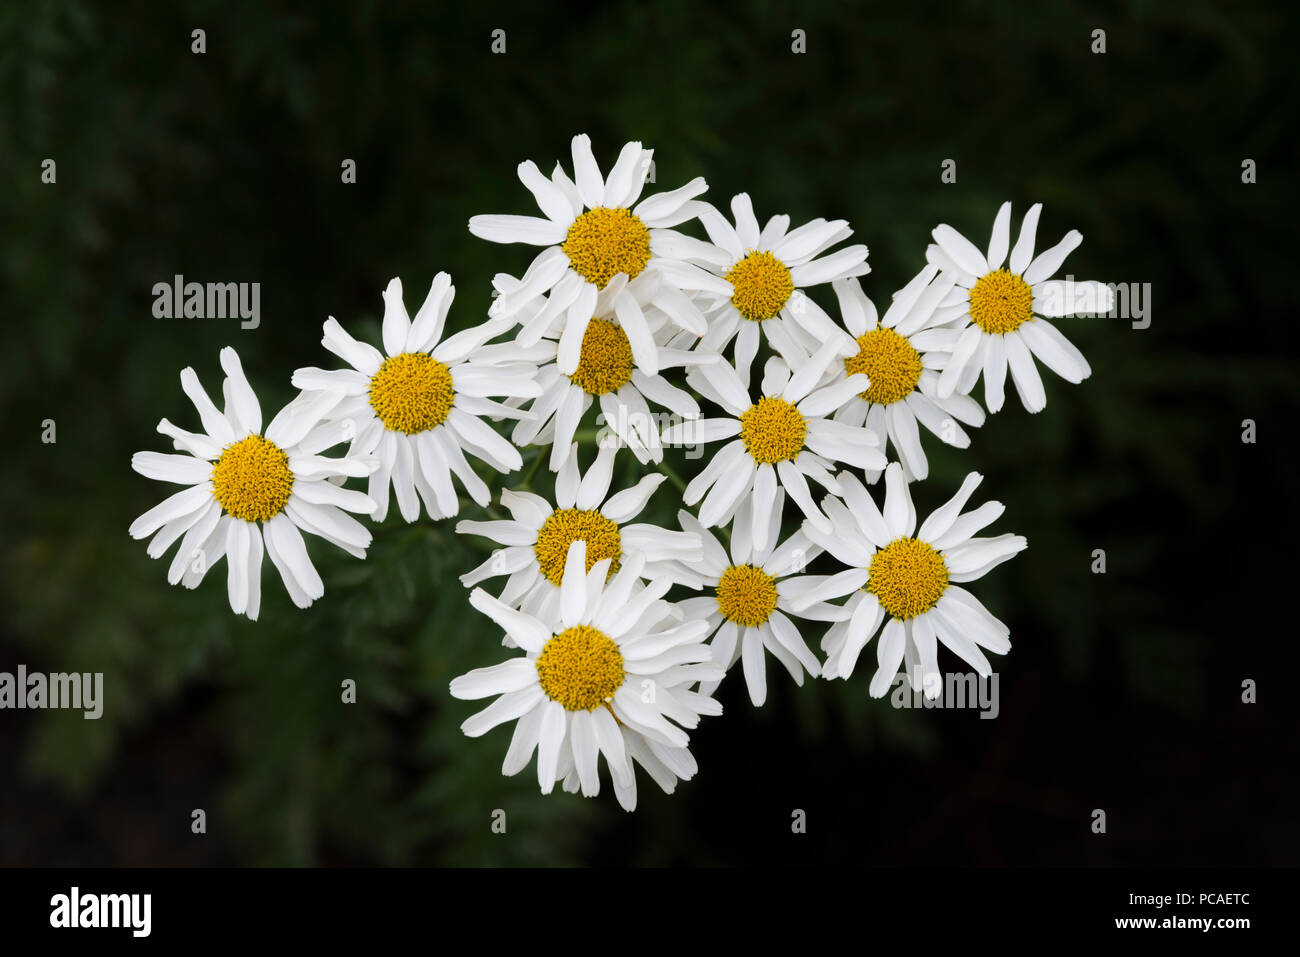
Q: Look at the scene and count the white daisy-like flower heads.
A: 12